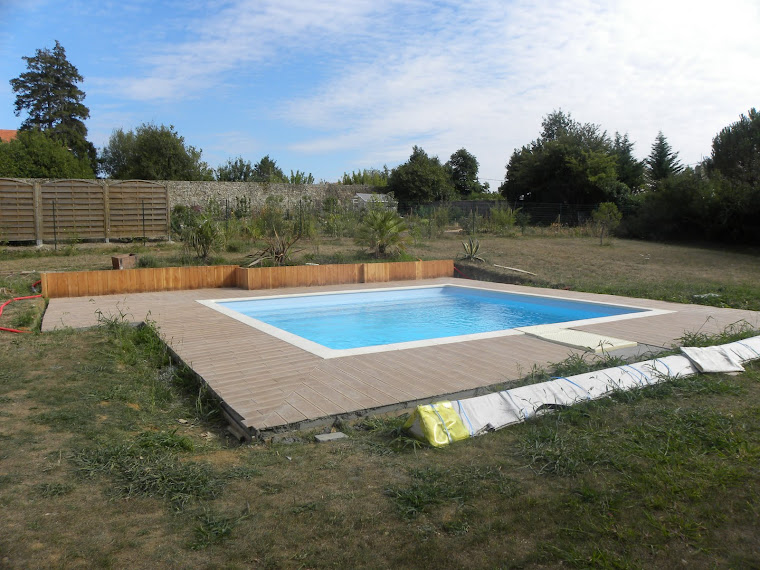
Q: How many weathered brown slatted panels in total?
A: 3